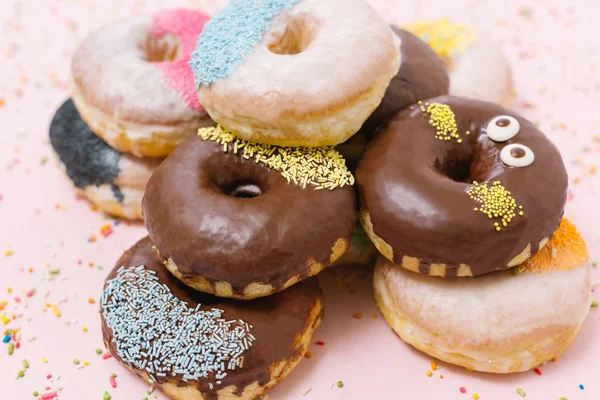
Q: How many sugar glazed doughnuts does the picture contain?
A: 5